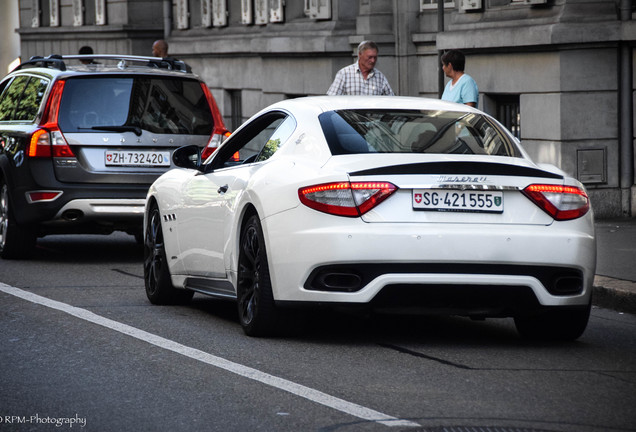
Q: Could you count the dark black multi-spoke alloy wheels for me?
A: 2